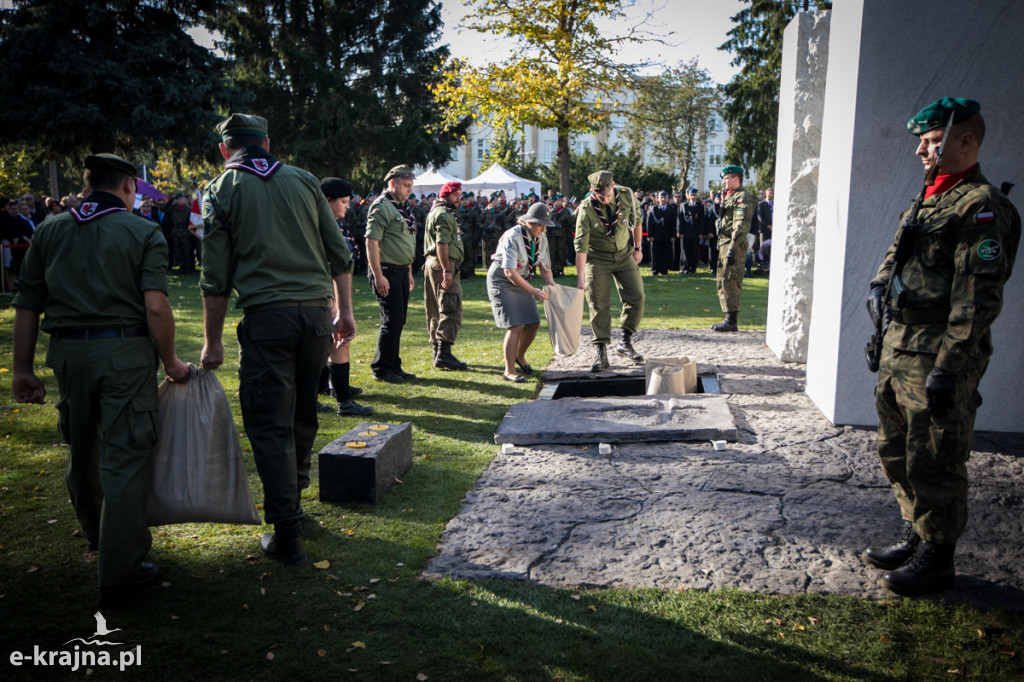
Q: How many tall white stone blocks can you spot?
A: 2